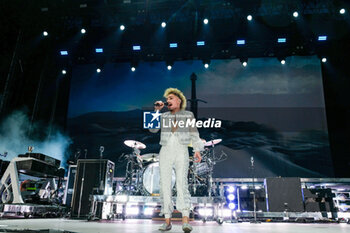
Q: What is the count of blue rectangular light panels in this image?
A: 8